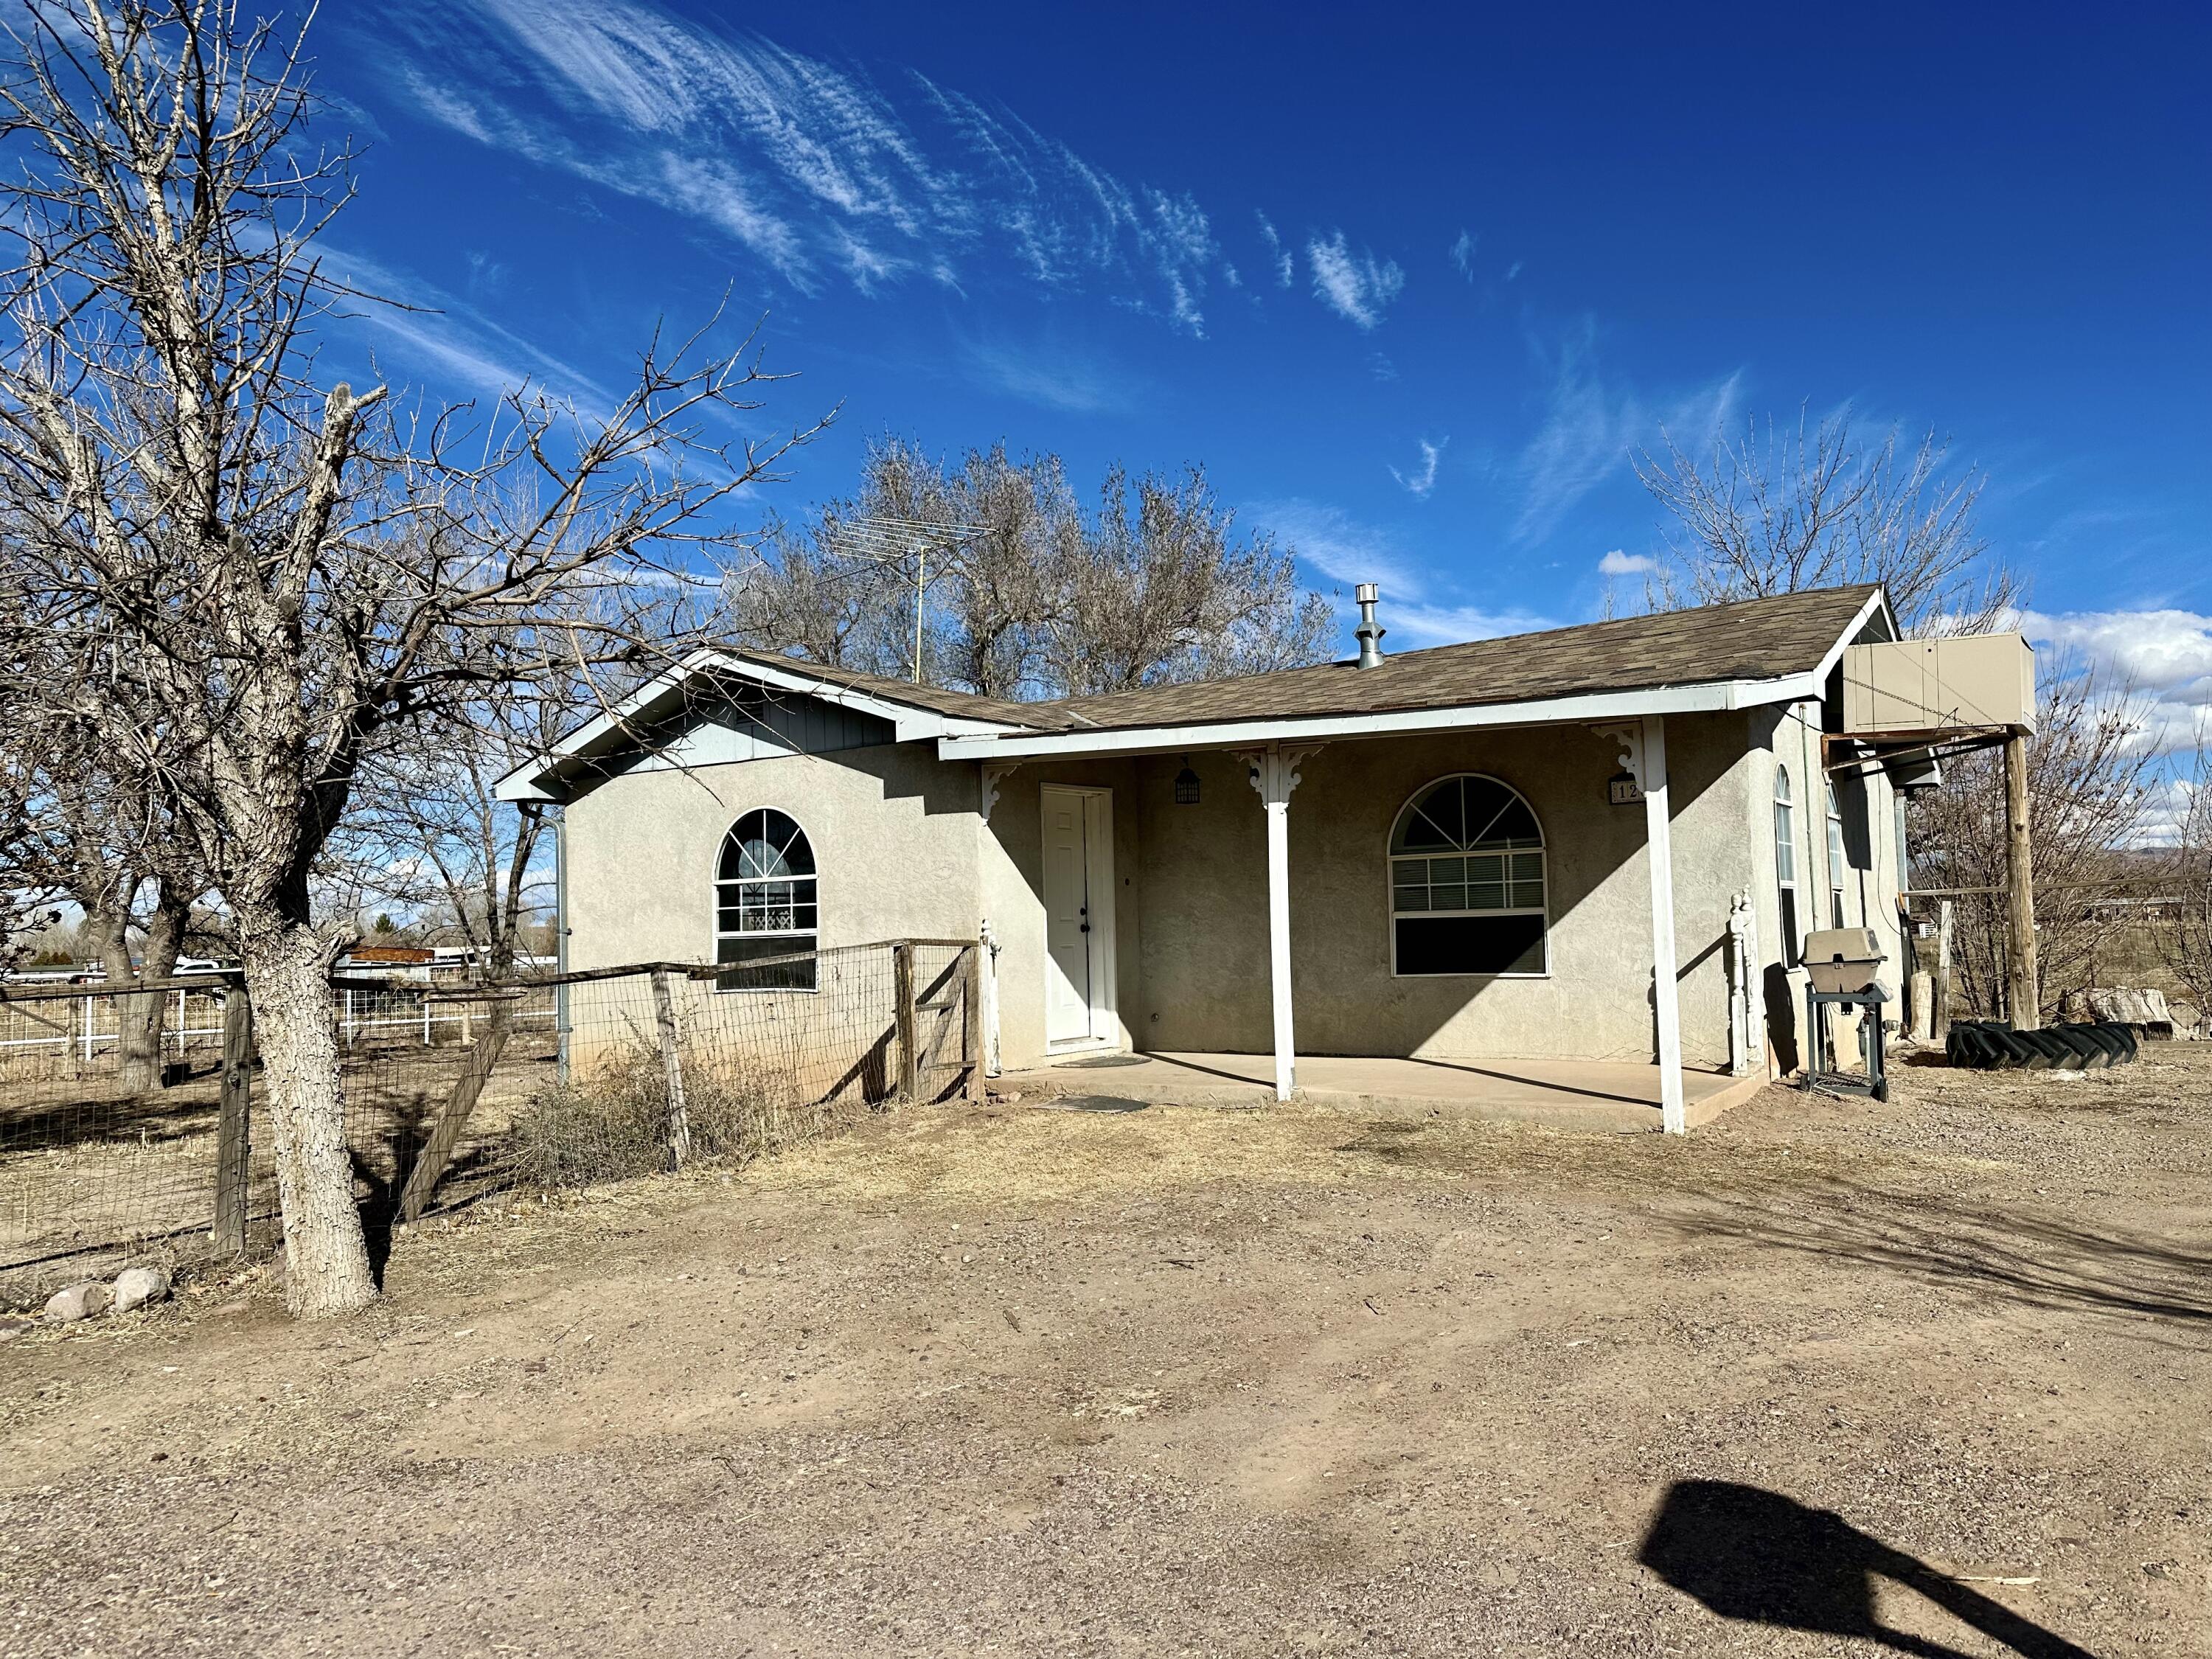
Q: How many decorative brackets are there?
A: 4